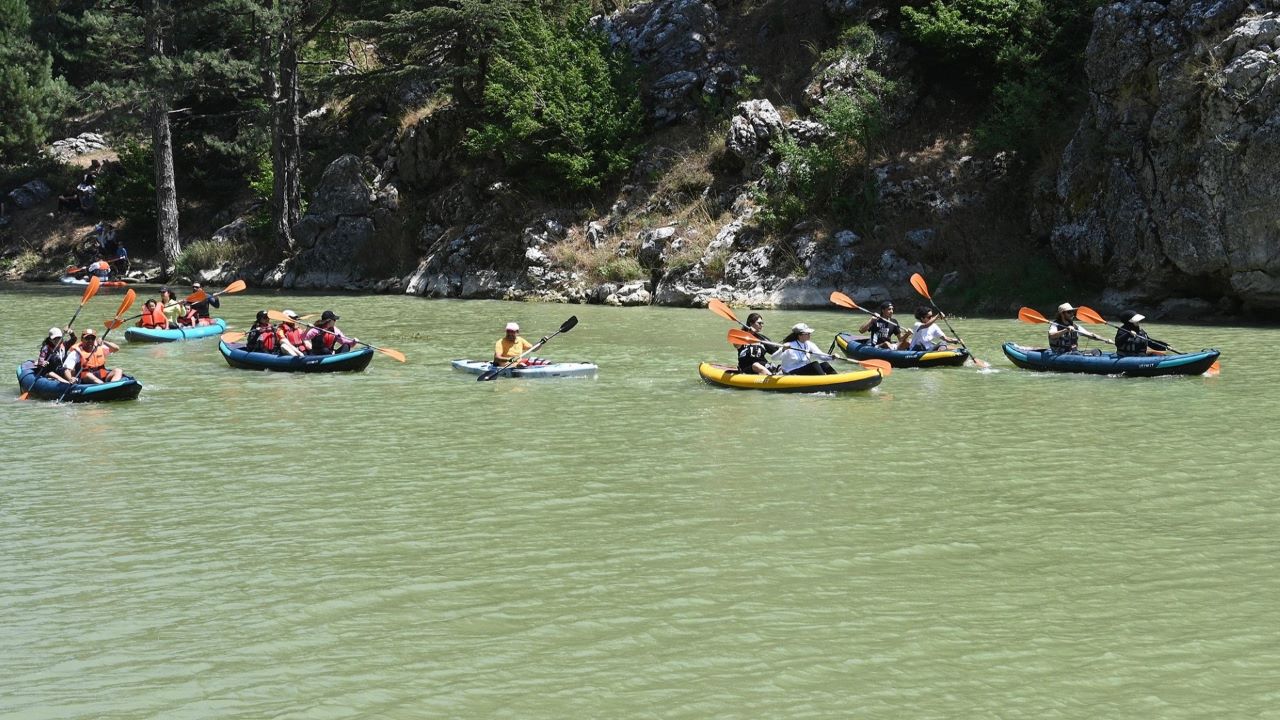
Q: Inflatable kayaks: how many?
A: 6